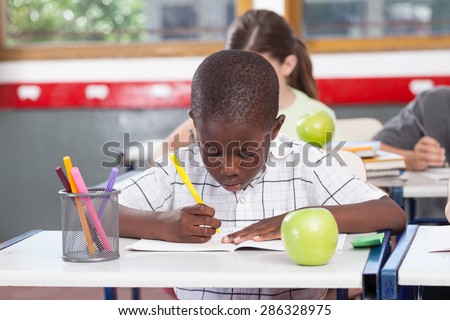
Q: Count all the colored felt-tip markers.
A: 5